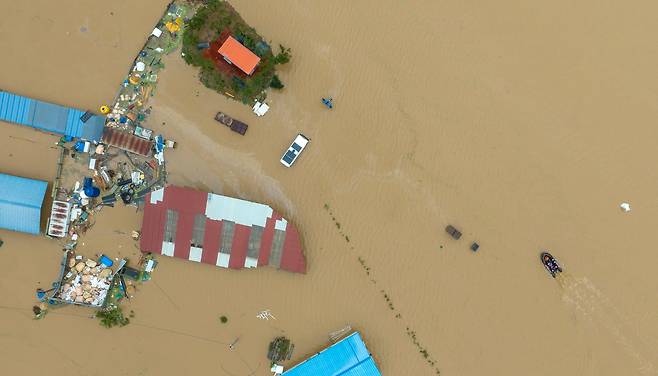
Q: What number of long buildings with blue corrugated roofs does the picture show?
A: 3